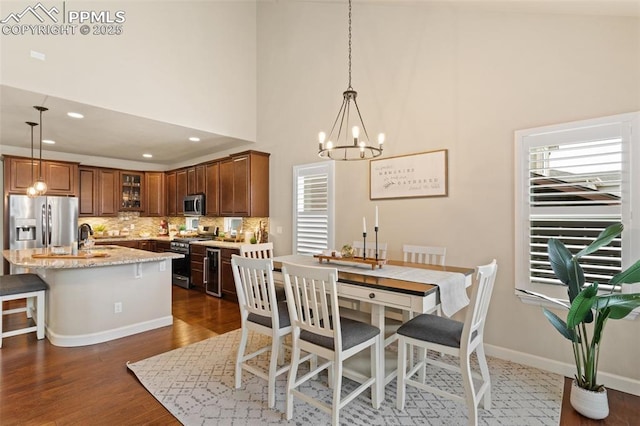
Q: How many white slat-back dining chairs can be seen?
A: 6